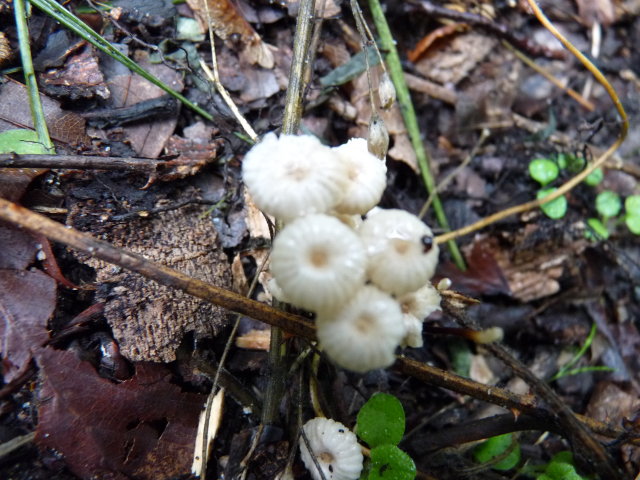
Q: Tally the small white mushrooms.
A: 7